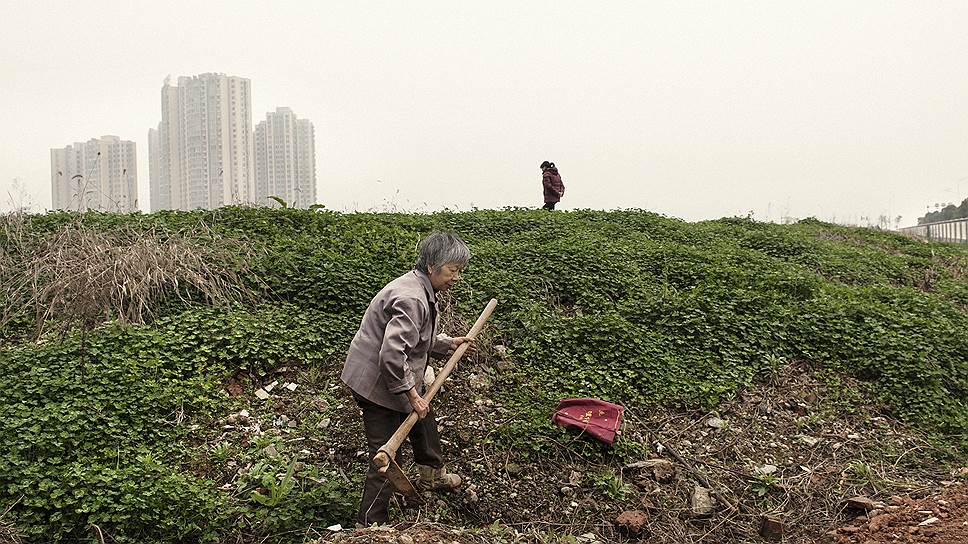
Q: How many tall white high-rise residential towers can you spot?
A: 3